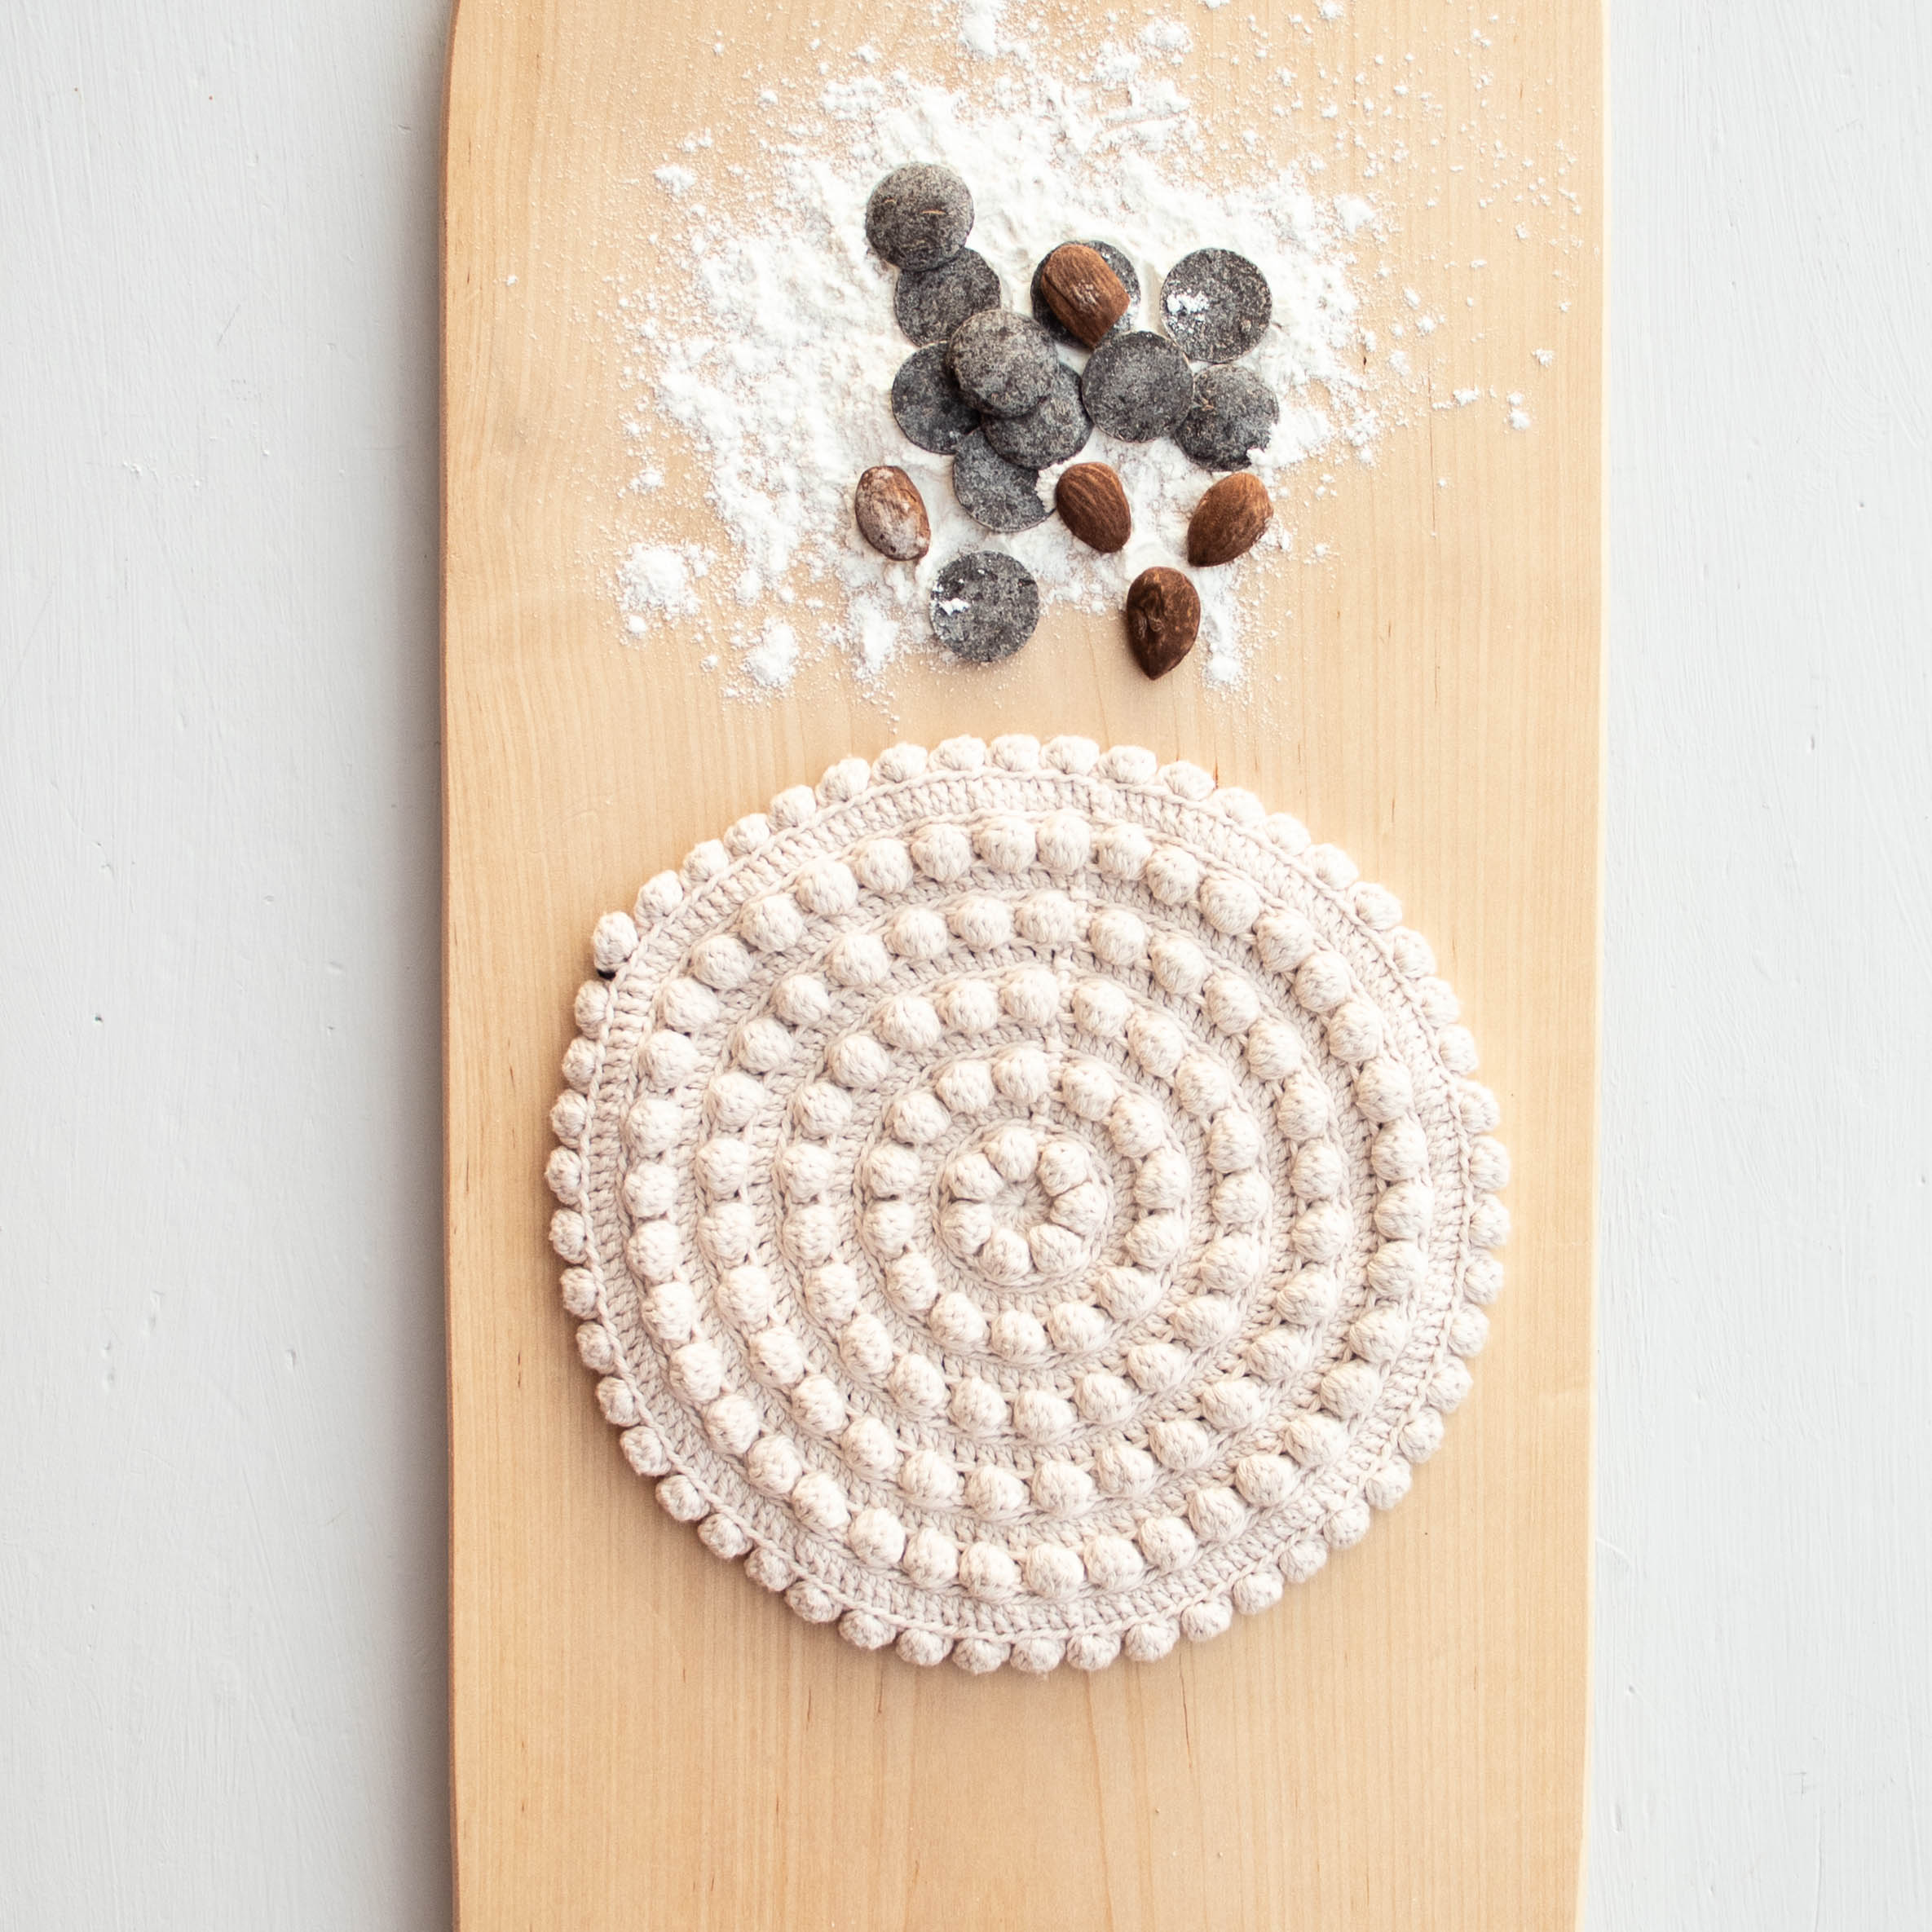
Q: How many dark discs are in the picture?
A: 11